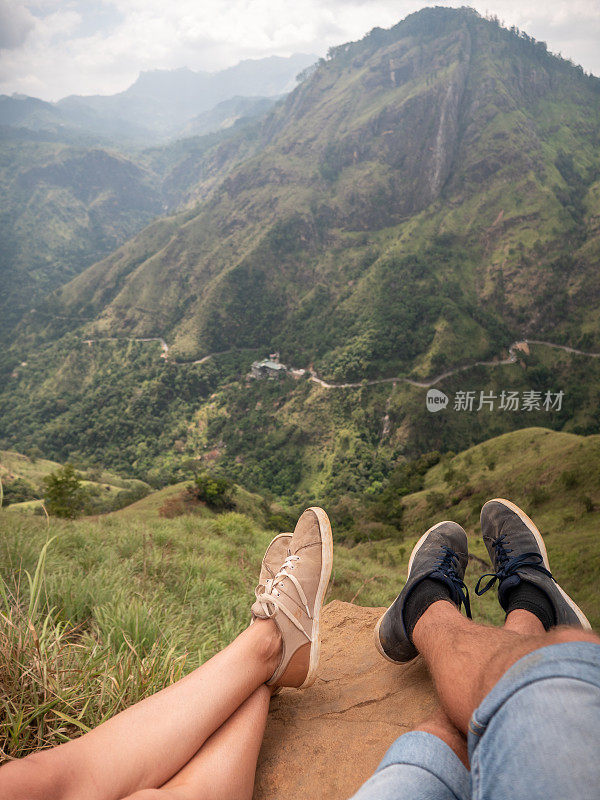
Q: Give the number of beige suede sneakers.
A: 2